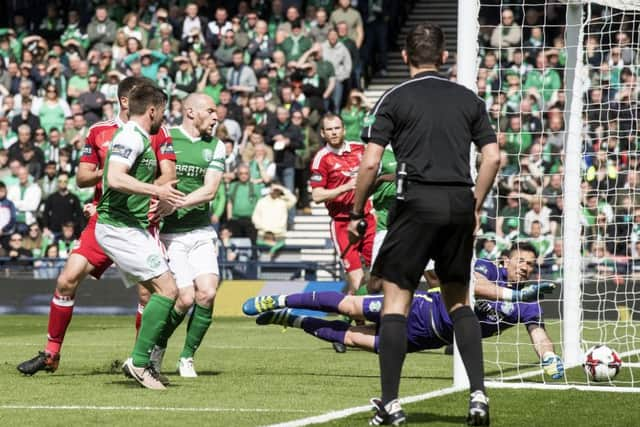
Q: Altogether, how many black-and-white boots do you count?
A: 2